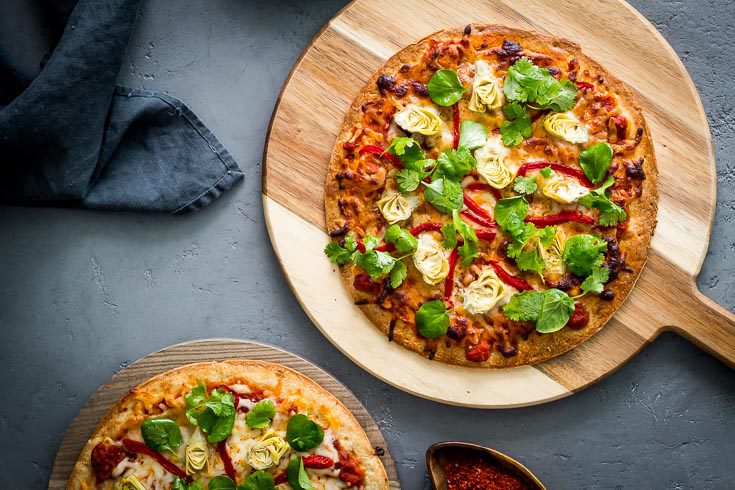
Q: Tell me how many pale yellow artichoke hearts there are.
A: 12